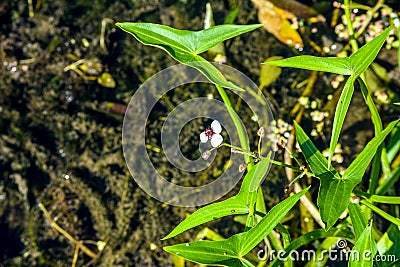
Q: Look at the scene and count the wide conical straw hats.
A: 0